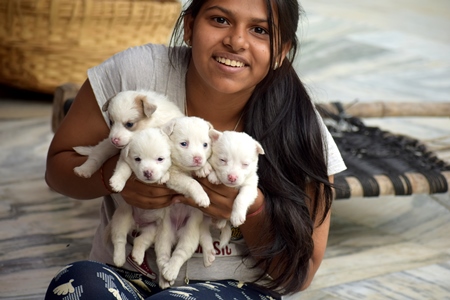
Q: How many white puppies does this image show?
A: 4